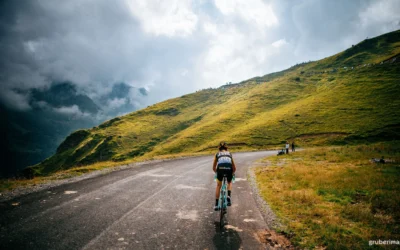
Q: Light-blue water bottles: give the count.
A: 0